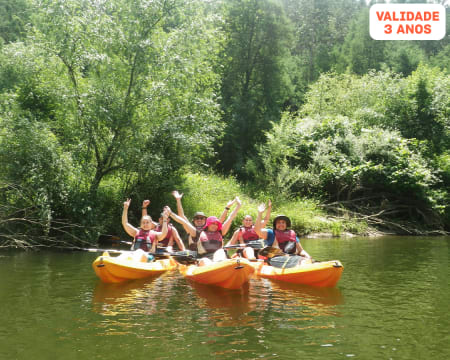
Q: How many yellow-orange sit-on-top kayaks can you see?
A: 3